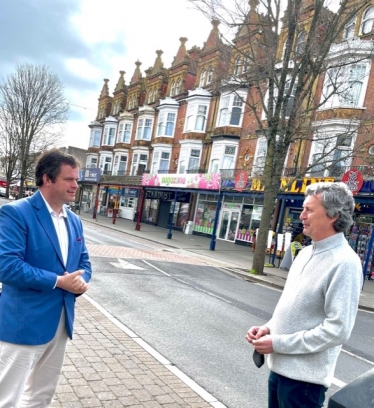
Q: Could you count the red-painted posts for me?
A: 3